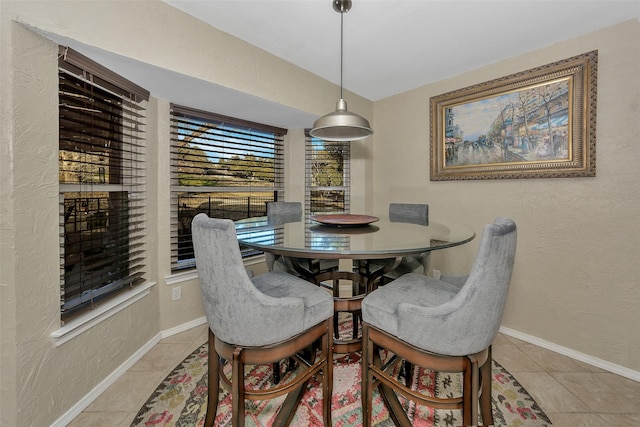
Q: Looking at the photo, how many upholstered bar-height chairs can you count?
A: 4